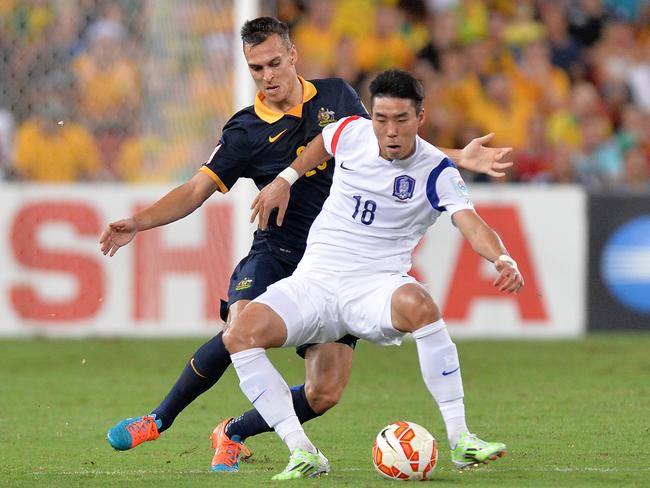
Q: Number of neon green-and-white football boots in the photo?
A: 2